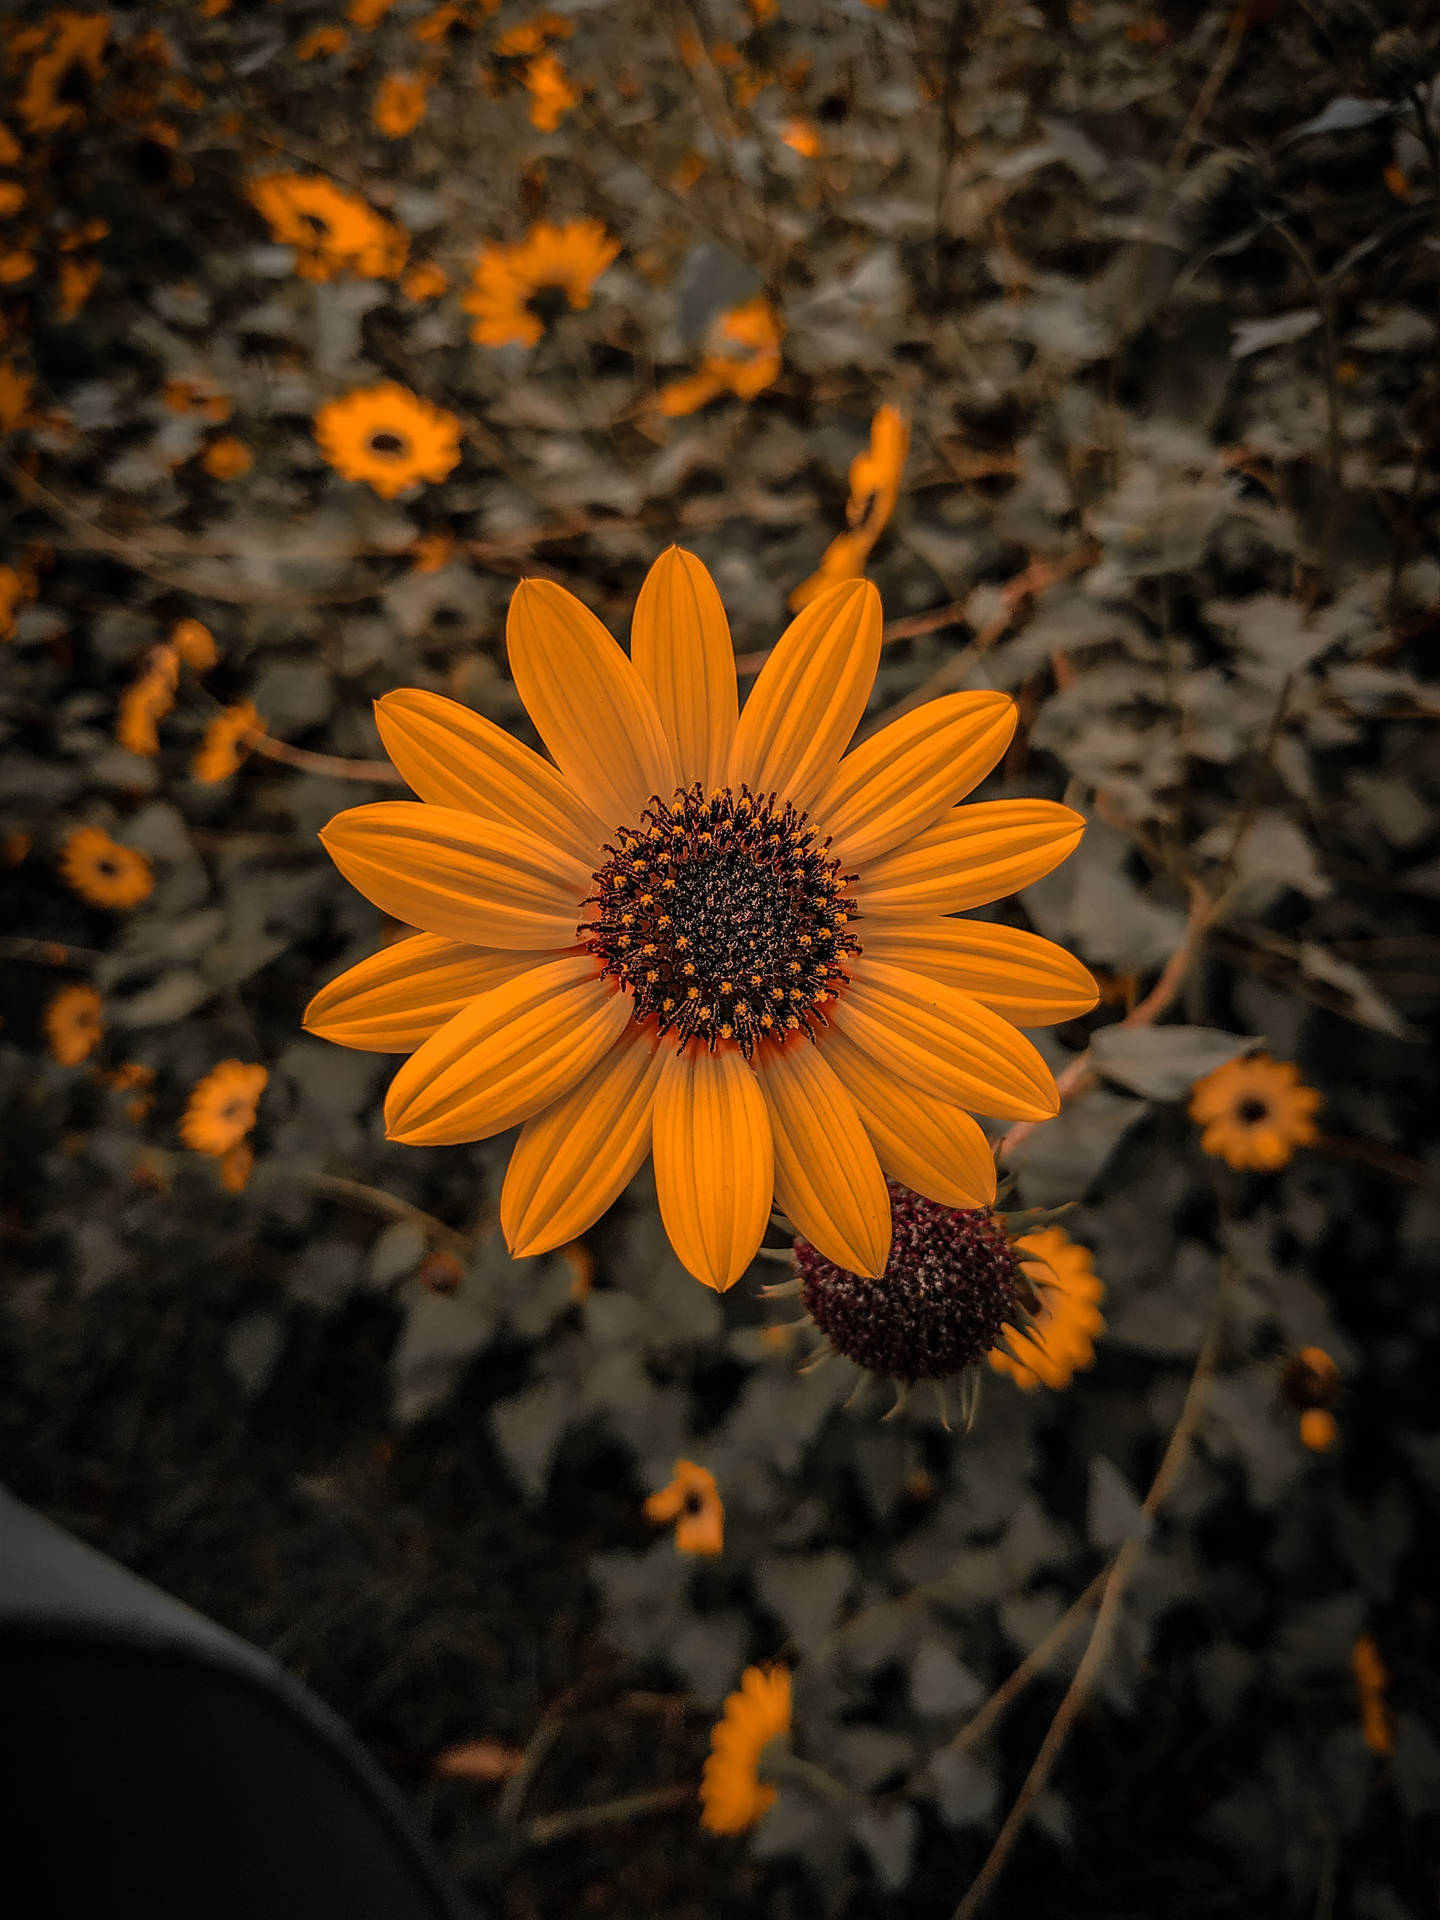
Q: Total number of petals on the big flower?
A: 15